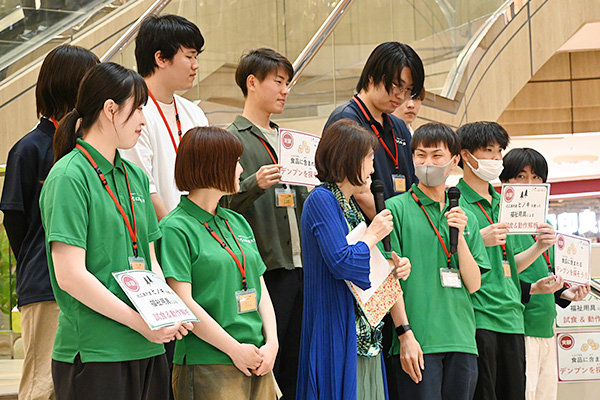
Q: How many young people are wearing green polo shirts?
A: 5